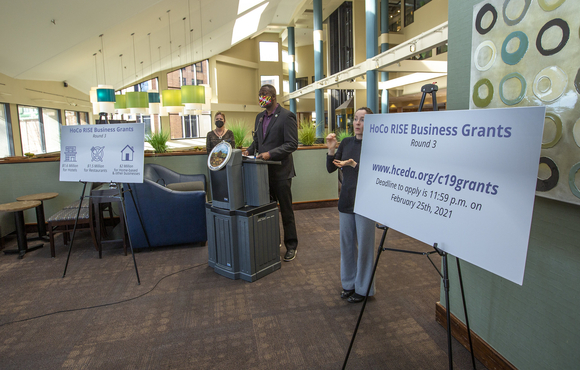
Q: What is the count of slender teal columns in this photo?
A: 4